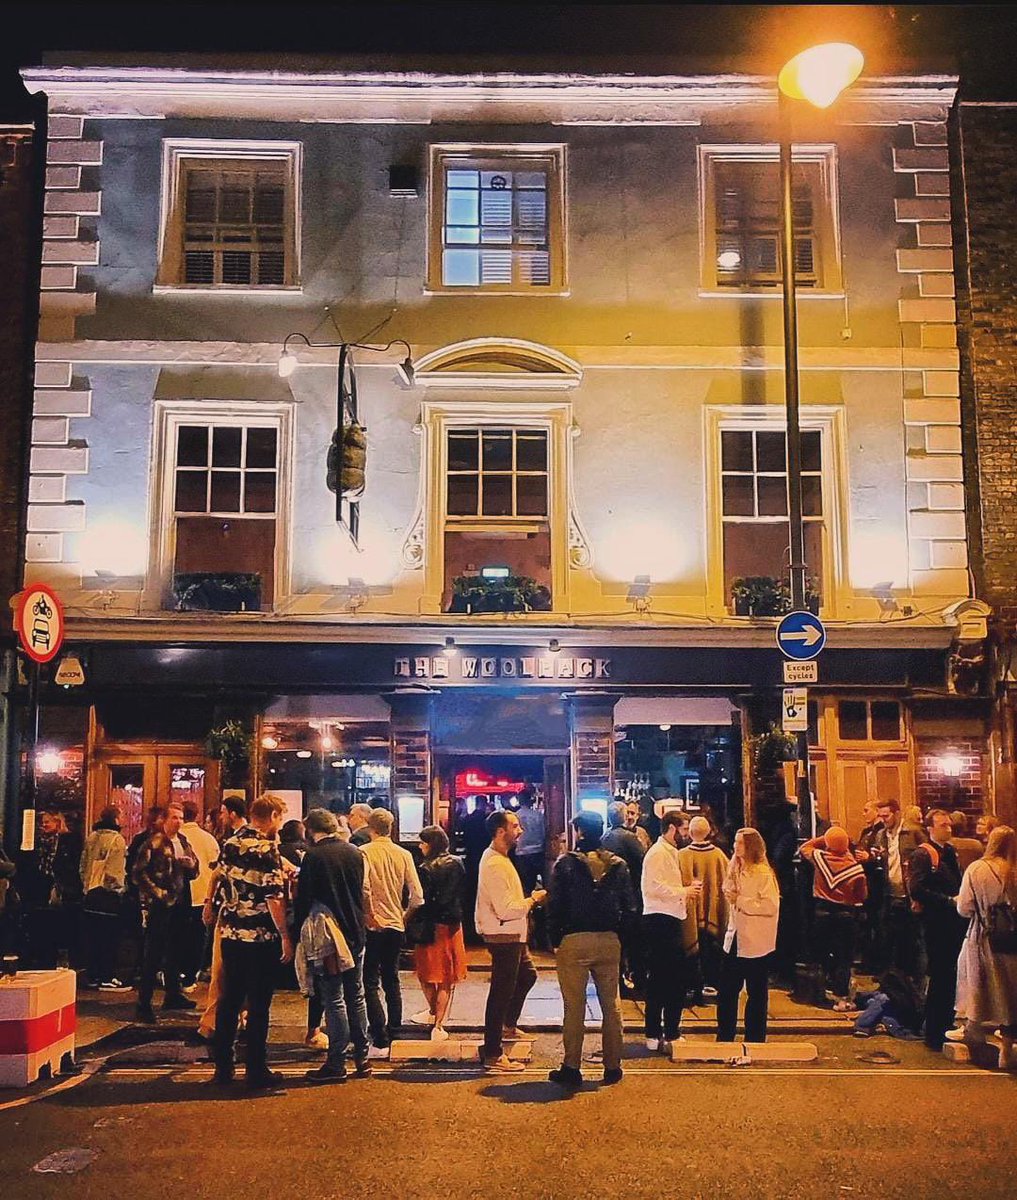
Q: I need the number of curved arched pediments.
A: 1